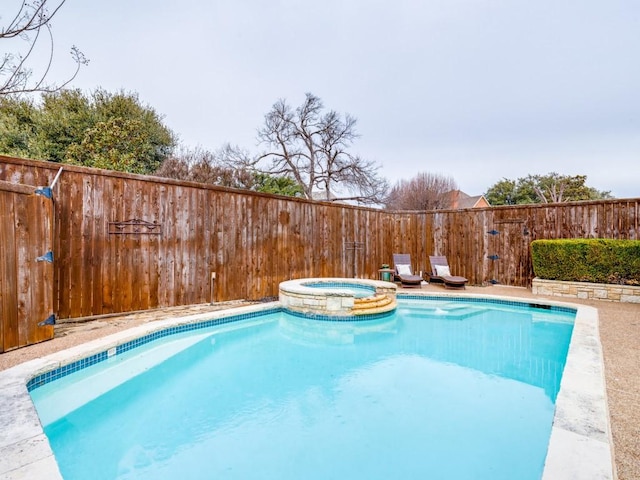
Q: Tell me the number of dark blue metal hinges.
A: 6